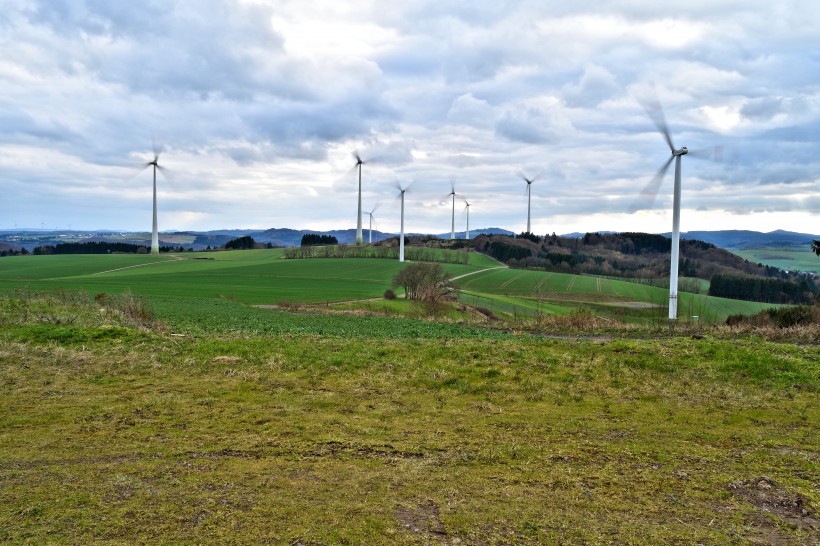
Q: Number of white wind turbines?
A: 8